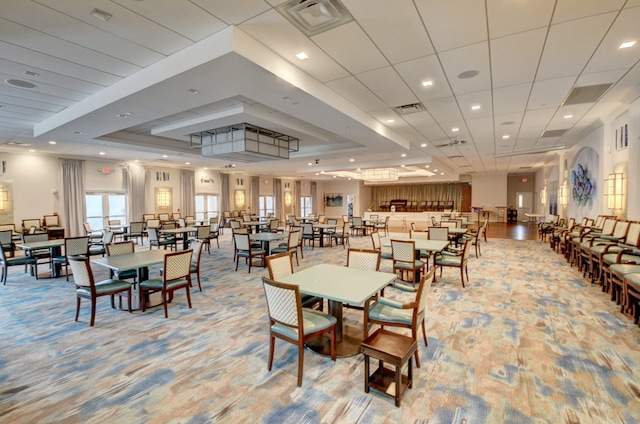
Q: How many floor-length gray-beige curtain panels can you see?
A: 8